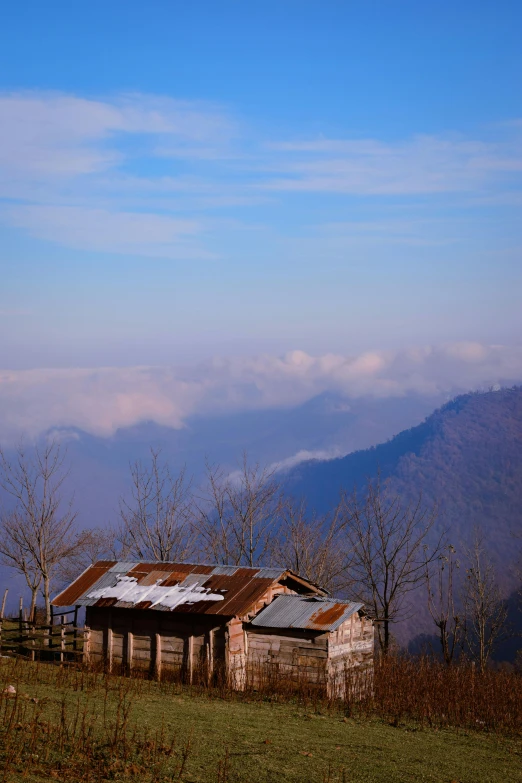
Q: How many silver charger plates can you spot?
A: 0